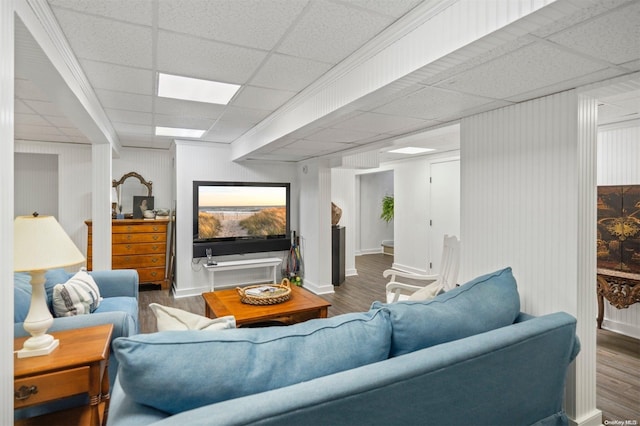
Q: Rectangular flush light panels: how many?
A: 3